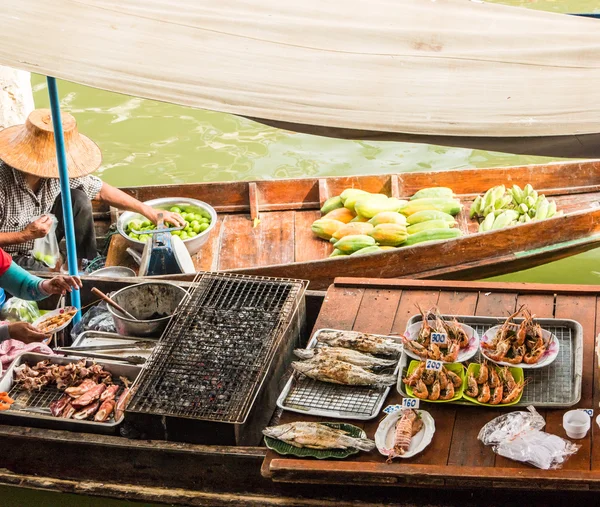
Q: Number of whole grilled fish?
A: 4